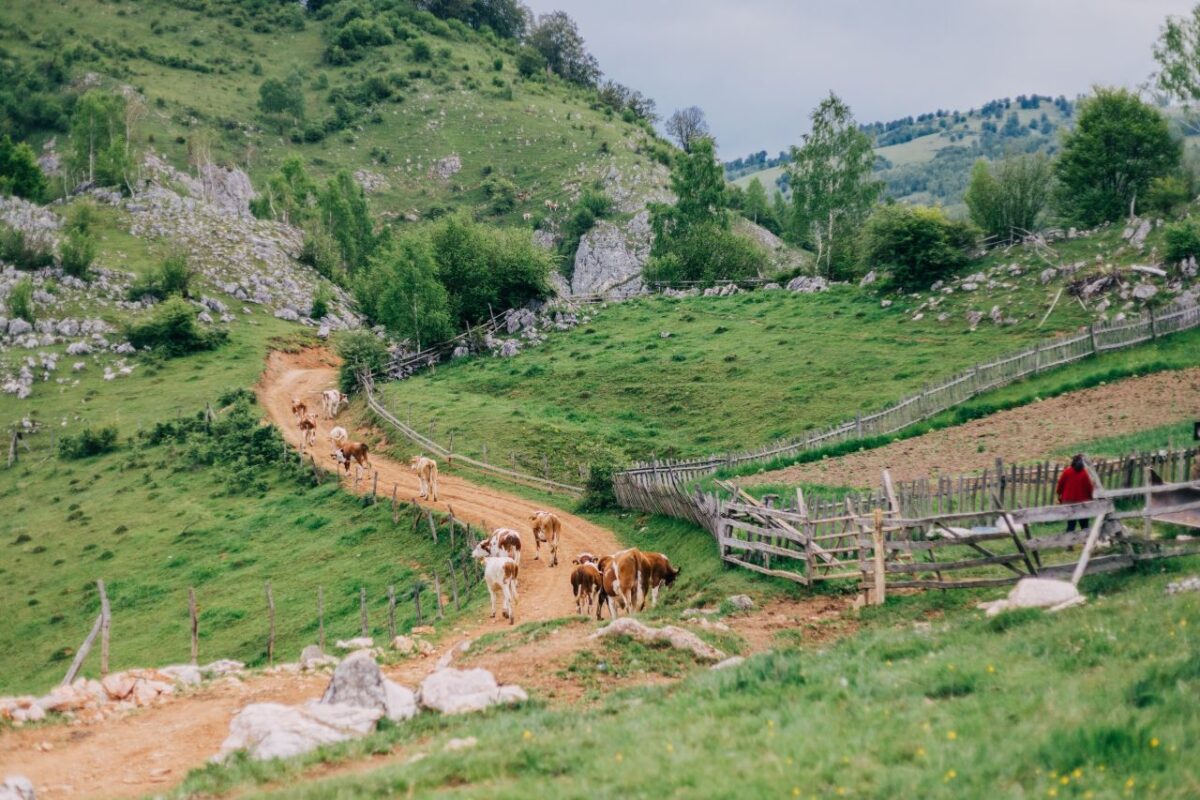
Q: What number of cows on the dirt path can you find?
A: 12